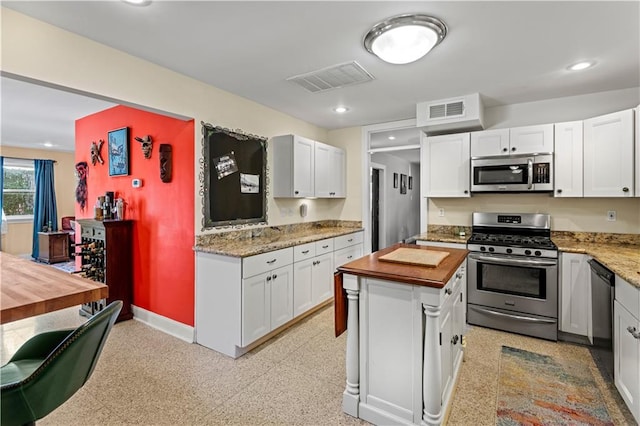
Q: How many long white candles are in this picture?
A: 0